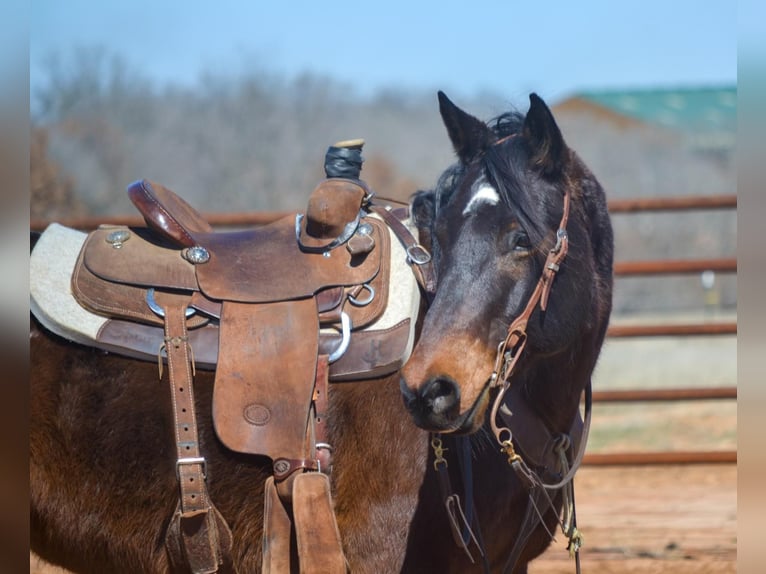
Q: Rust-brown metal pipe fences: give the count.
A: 1